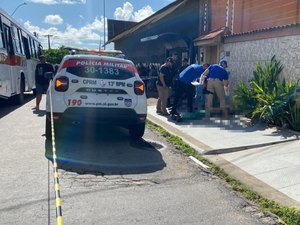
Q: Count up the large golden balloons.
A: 0